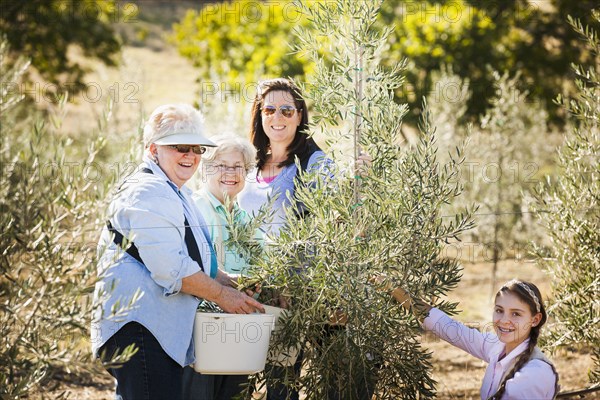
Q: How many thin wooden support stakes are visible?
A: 1